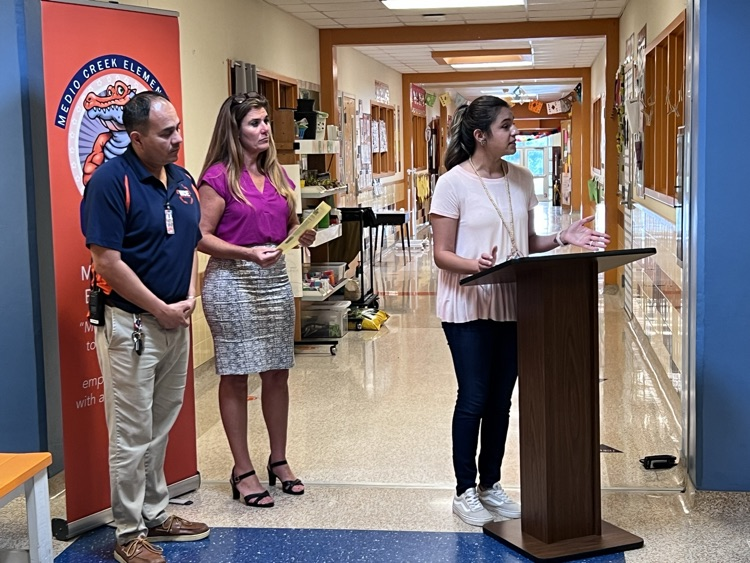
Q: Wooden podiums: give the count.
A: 1